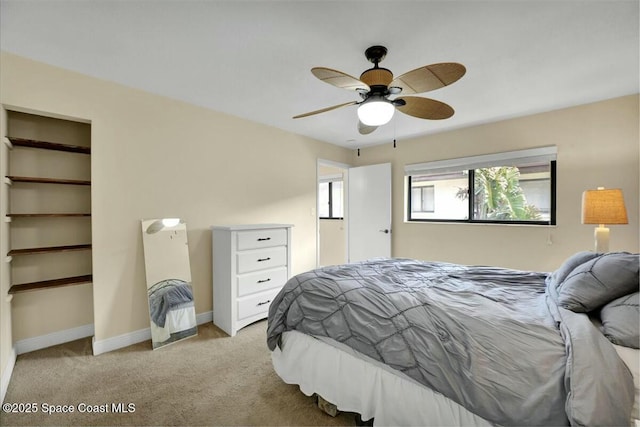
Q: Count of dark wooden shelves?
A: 5